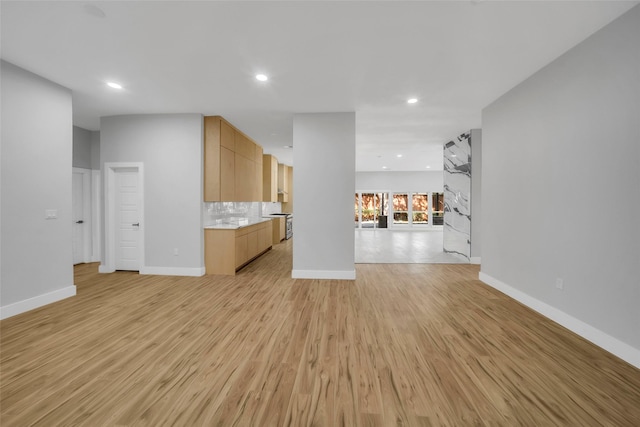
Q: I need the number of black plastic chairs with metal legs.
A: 0